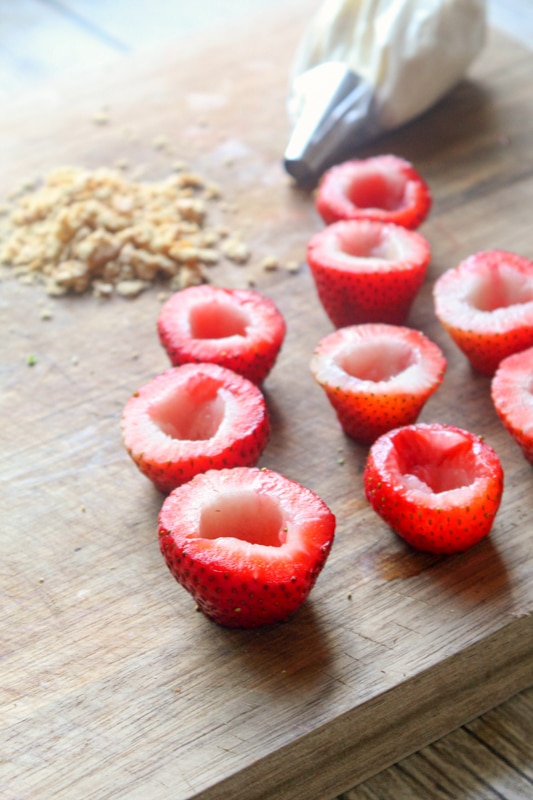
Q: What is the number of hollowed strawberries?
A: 9